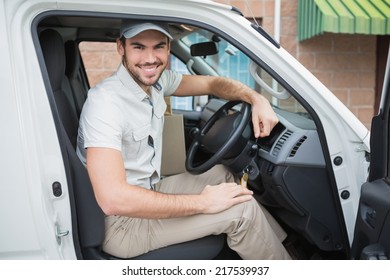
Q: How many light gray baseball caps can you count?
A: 1